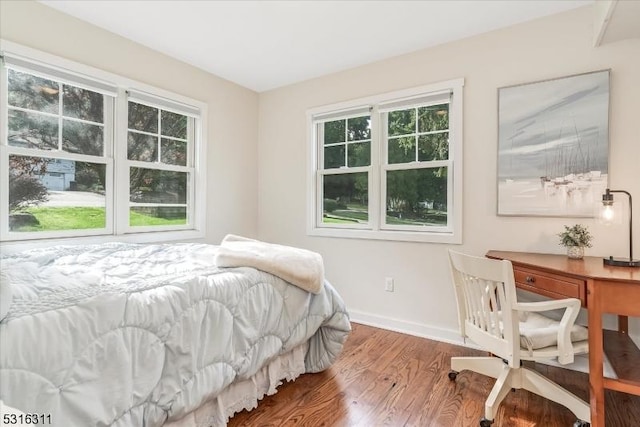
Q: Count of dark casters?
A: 3